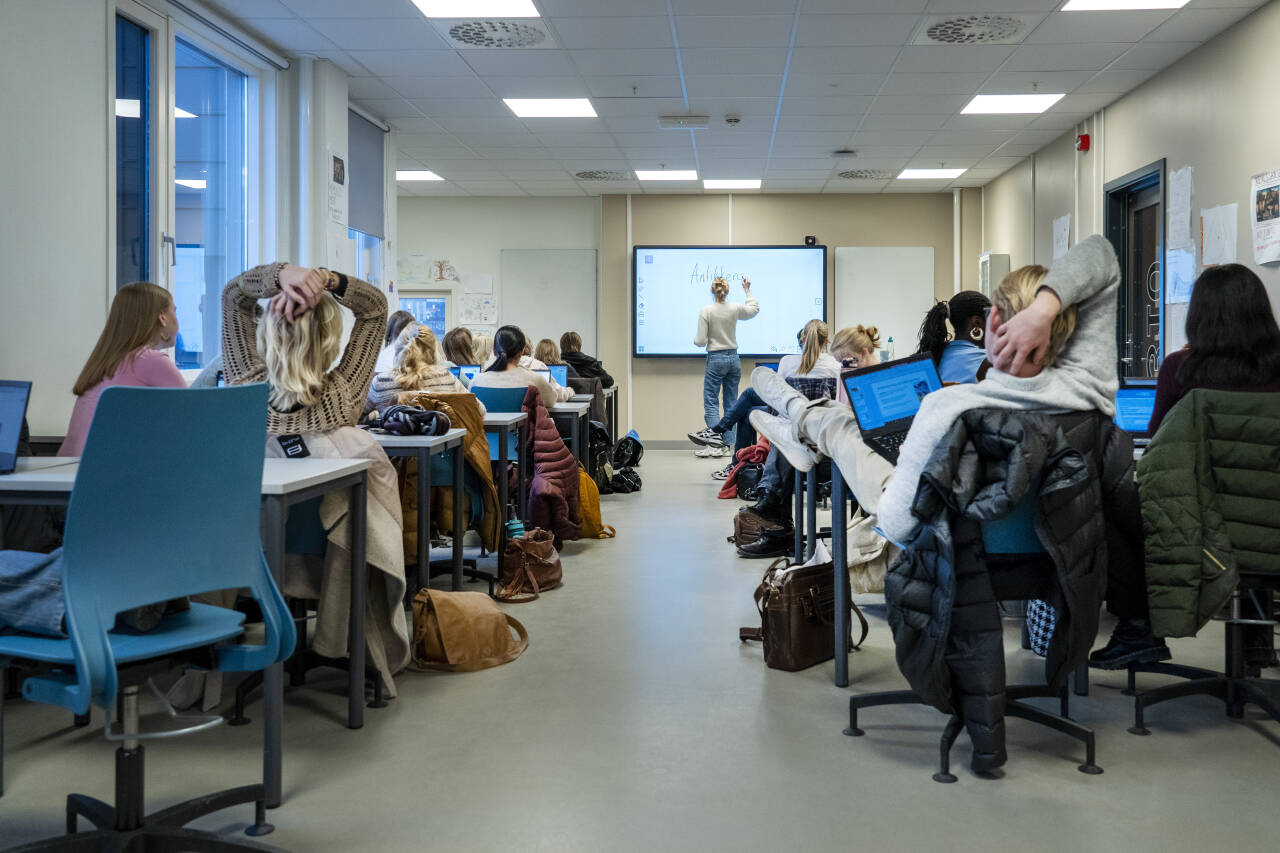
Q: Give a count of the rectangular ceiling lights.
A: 8